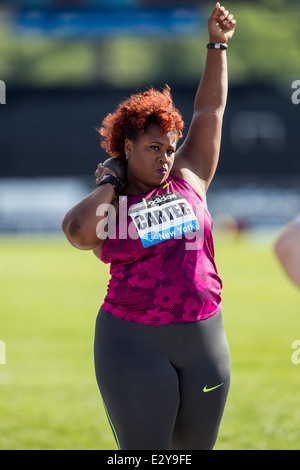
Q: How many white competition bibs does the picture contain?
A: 1